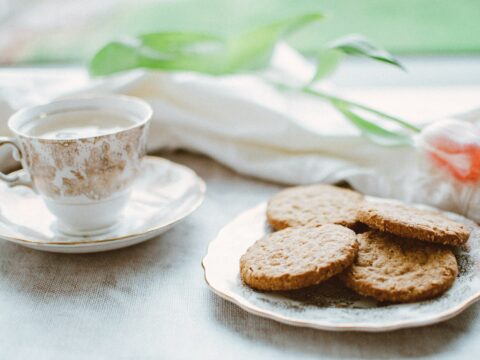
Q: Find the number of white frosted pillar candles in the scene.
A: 0